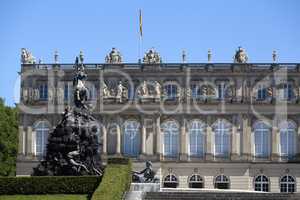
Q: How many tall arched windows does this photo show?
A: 7